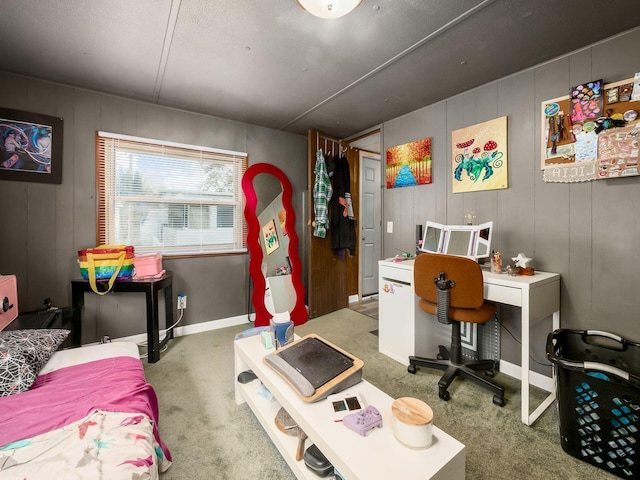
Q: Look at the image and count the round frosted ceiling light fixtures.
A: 1